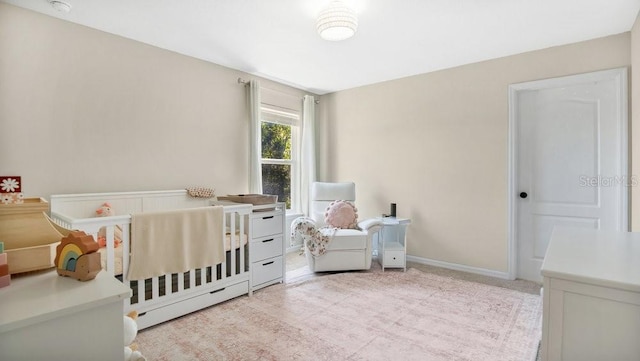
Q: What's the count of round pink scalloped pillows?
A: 1